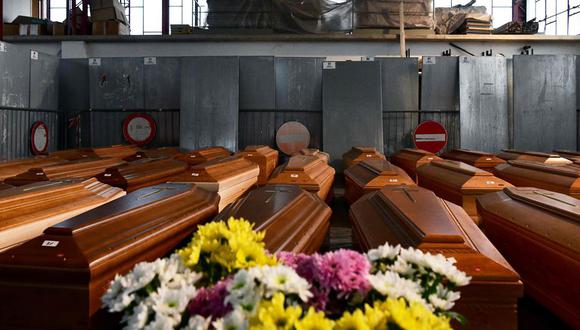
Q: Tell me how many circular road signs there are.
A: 4